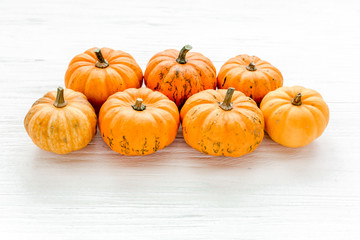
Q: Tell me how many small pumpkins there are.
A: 7